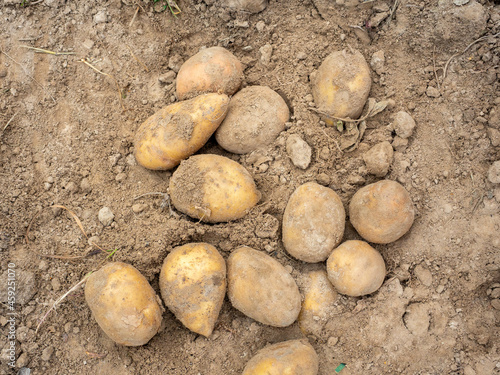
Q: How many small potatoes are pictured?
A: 13